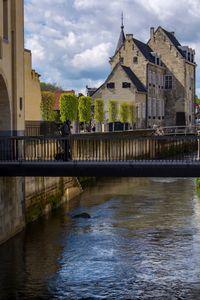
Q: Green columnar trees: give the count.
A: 7